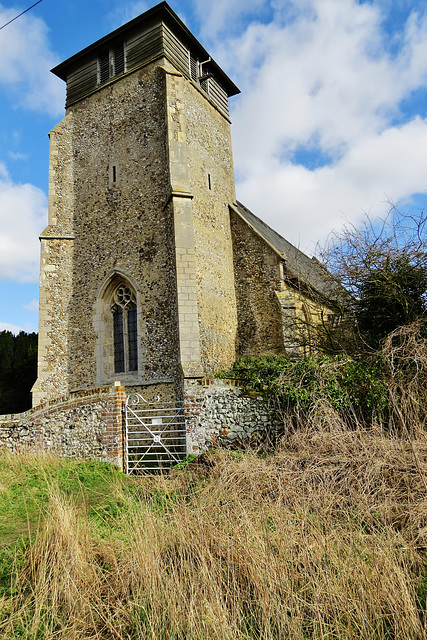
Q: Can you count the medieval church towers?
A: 1